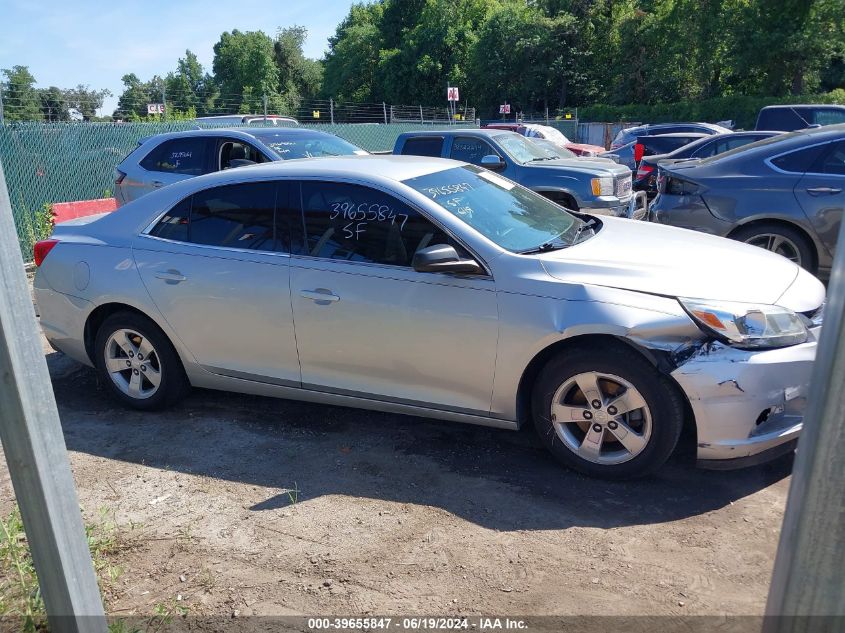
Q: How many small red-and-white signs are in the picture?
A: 3